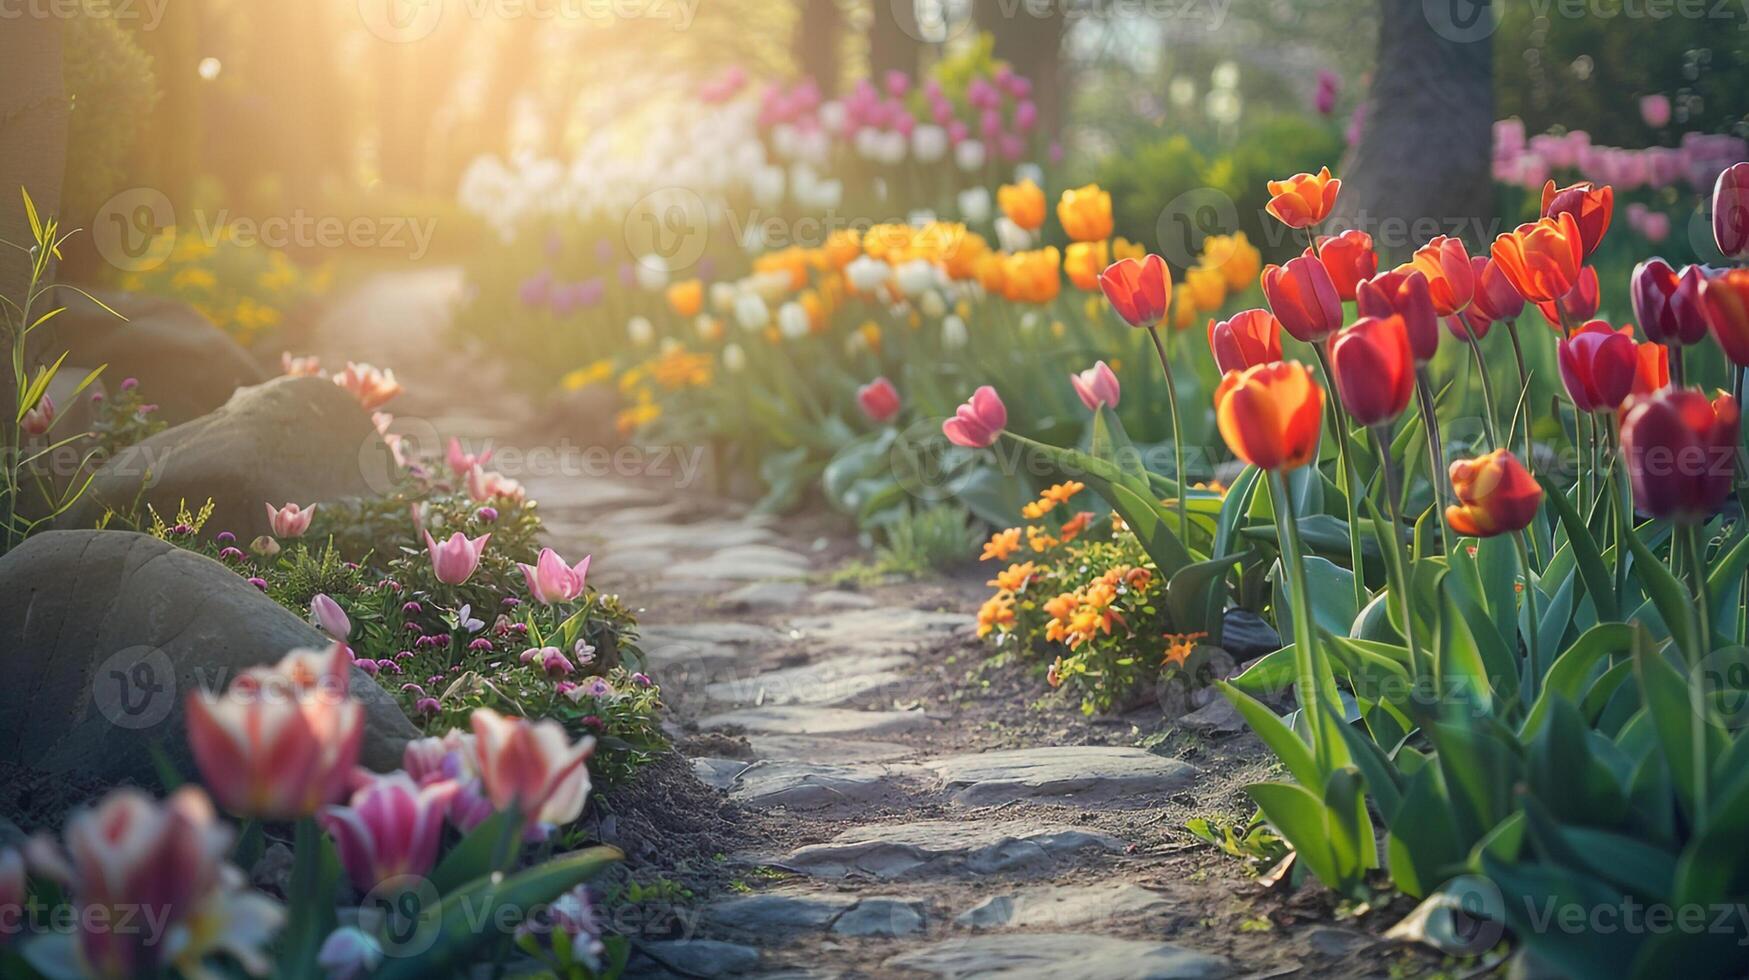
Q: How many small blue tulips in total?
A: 0